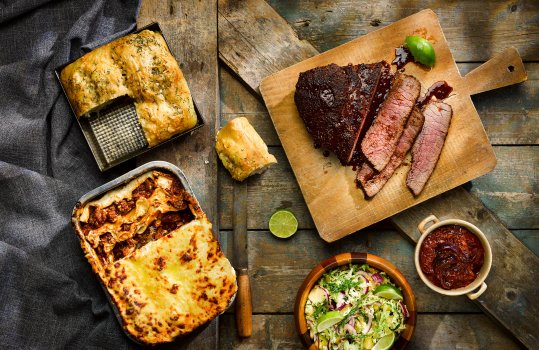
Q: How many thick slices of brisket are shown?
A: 3